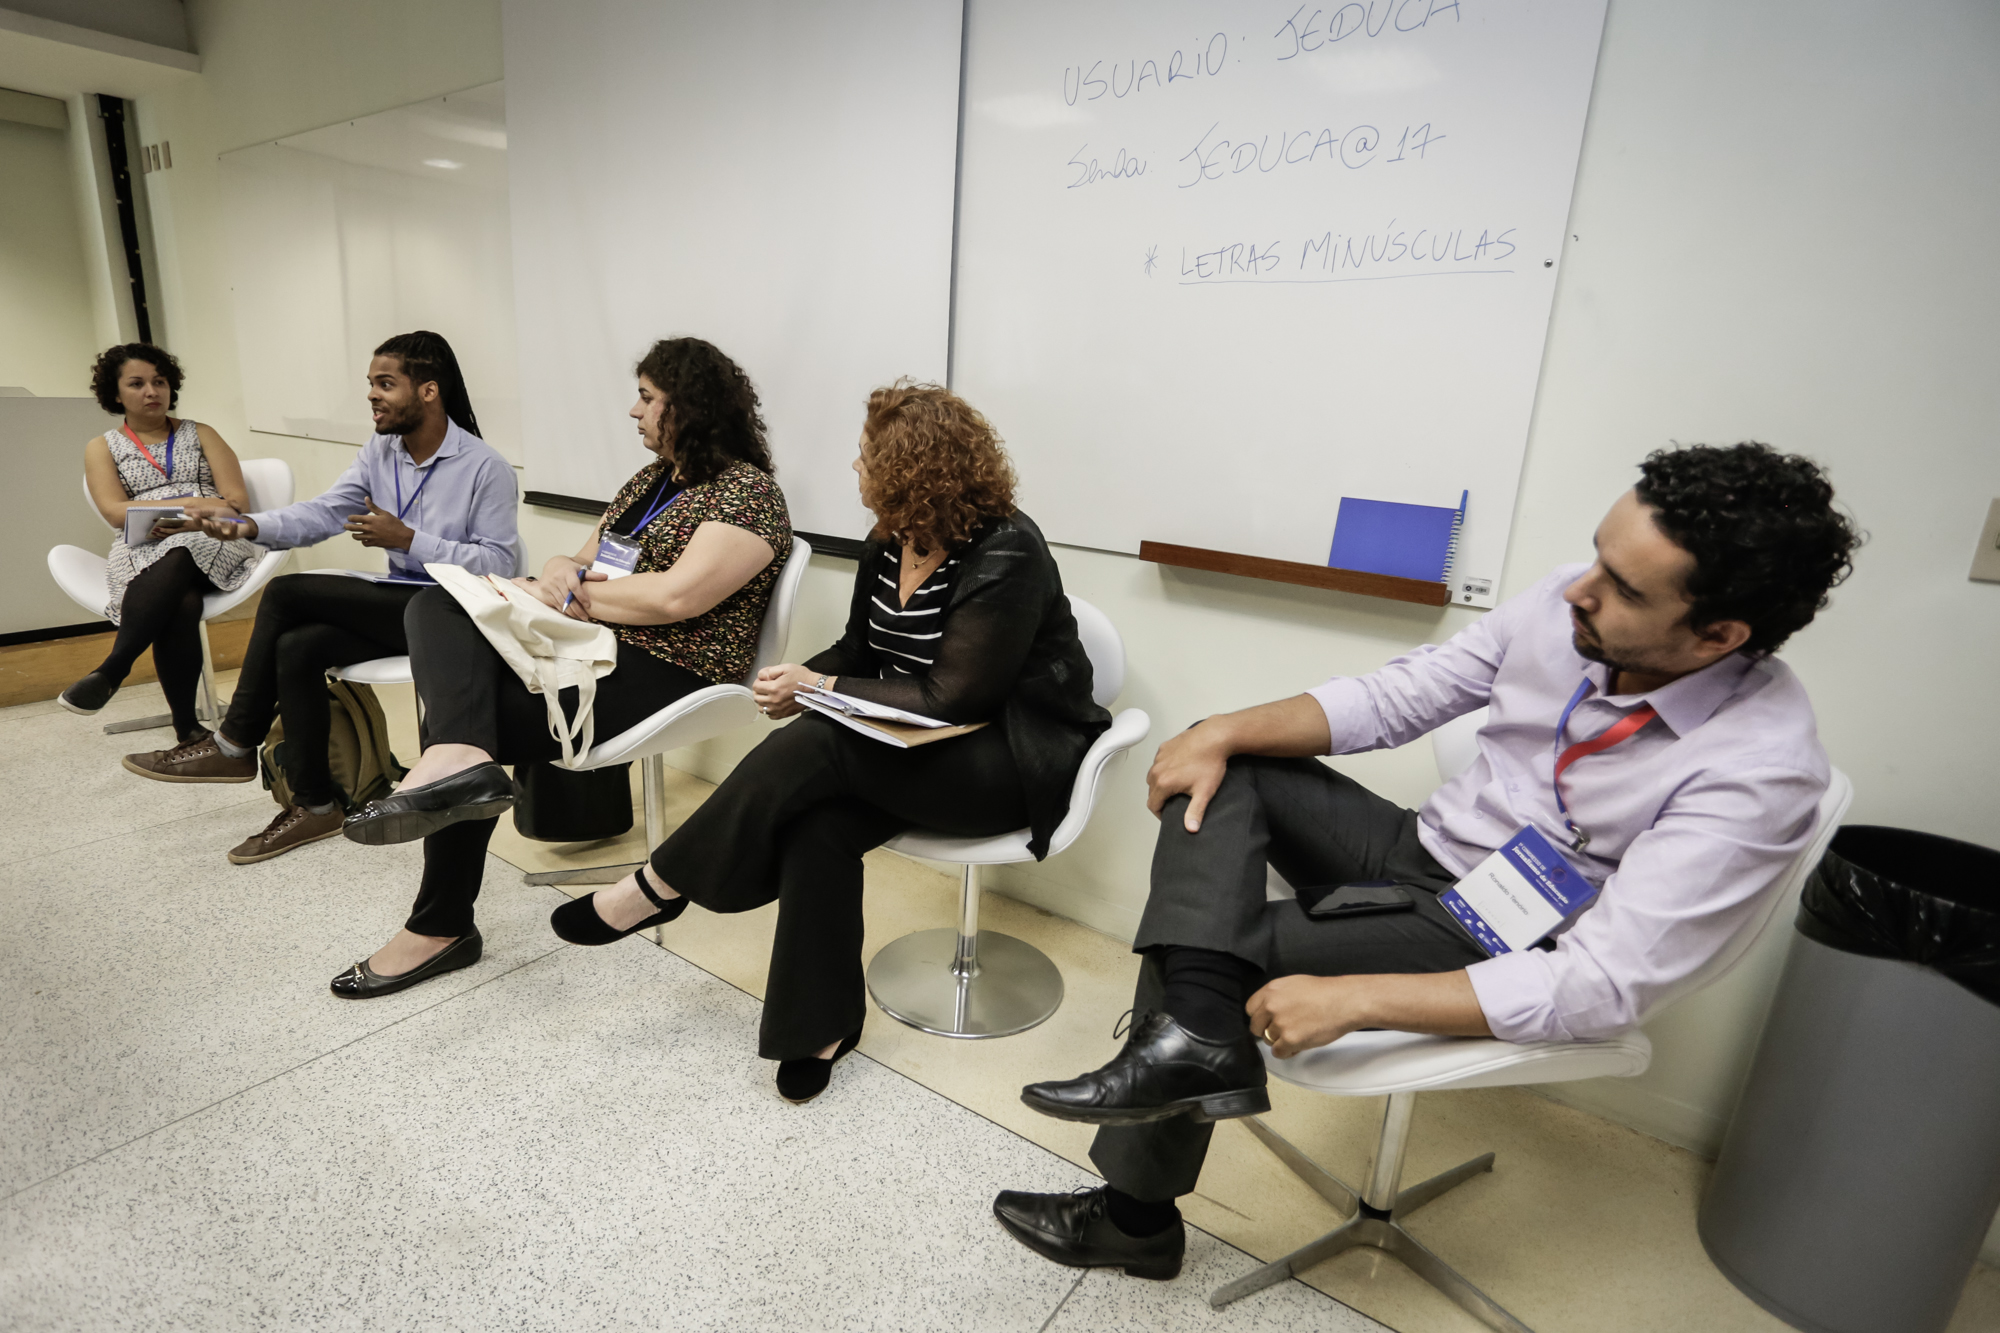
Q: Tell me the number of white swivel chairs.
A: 5